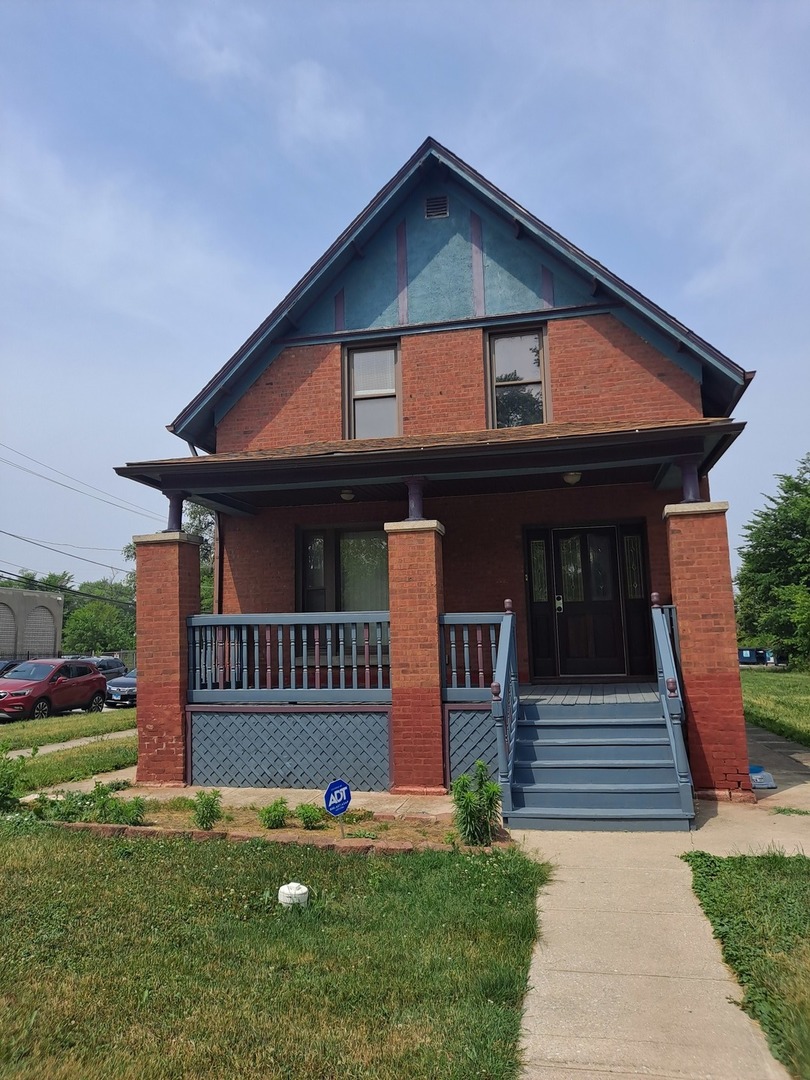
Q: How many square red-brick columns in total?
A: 3